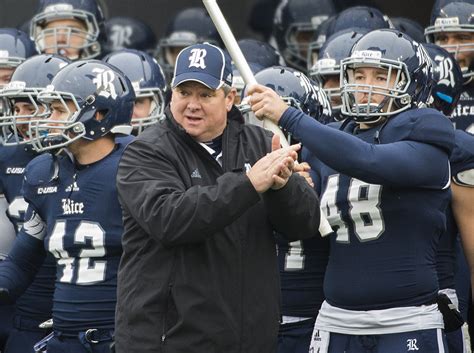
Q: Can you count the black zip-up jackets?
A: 1